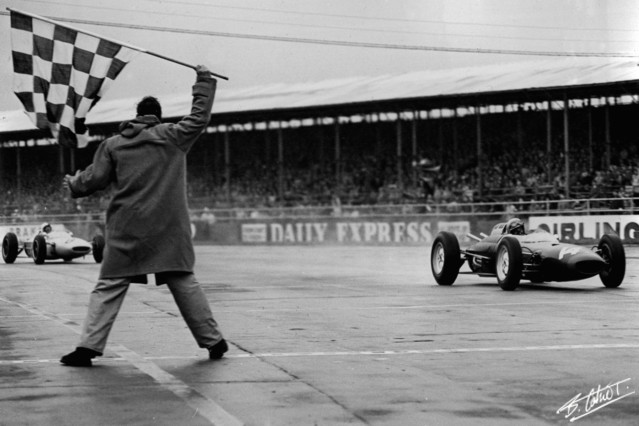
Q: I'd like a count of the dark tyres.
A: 6